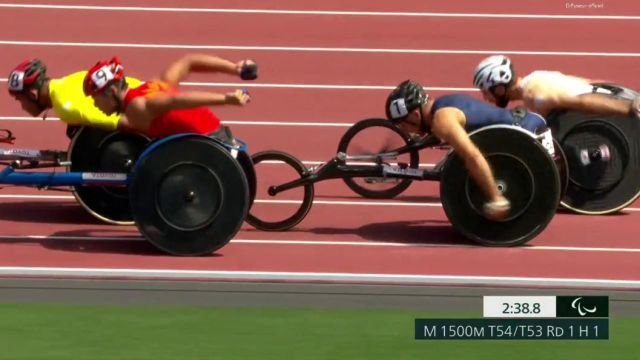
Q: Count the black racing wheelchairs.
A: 3